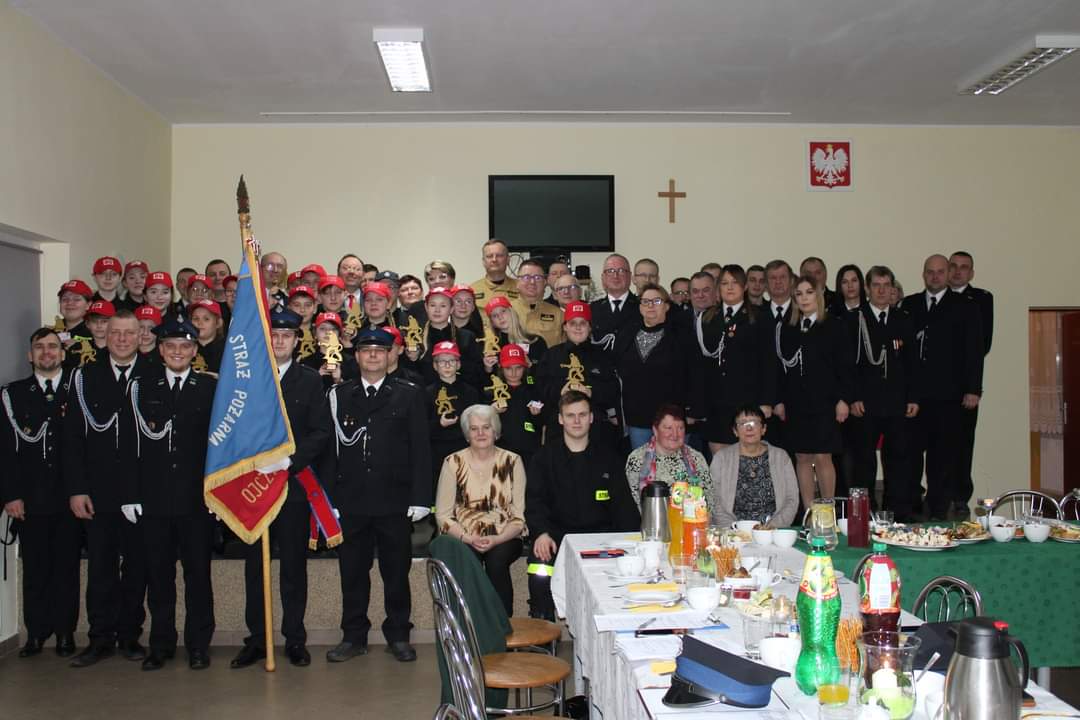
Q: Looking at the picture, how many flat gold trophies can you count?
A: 11